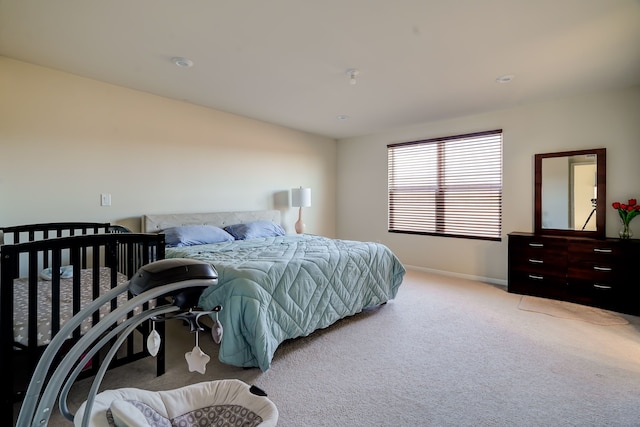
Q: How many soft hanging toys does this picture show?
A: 3